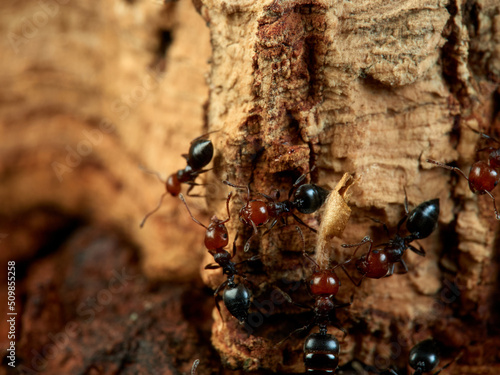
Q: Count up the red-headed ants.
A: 6